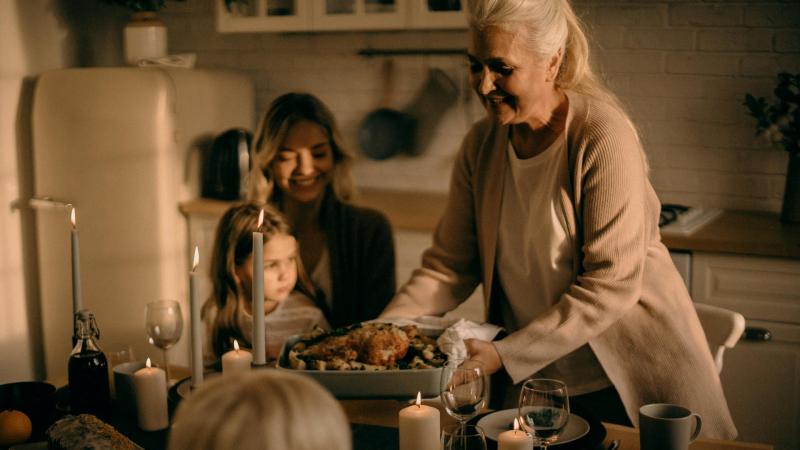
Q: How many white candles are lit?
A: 4